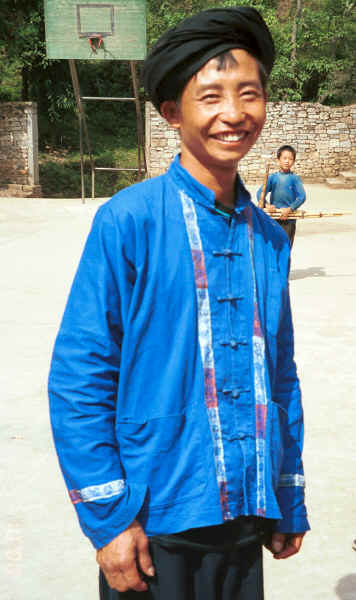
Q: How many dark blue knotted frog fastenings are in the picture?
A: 5